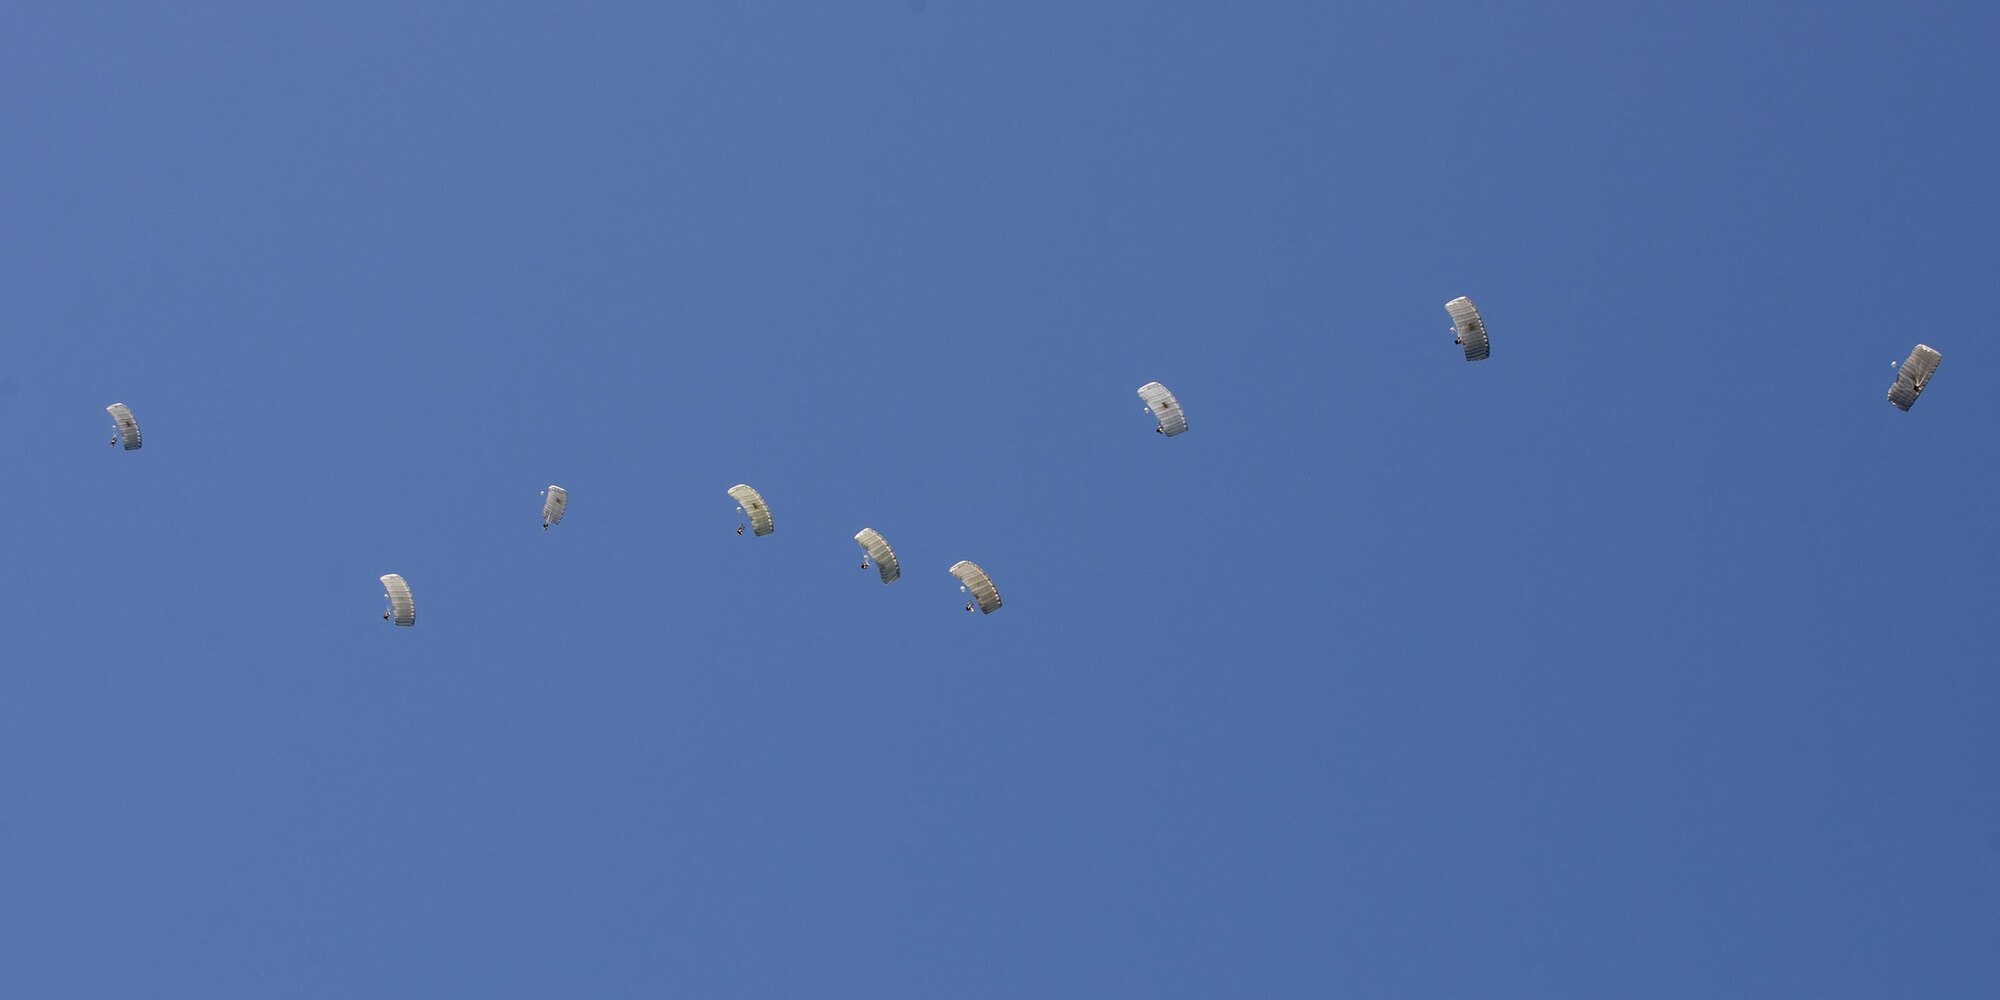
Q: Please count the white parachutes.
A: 9